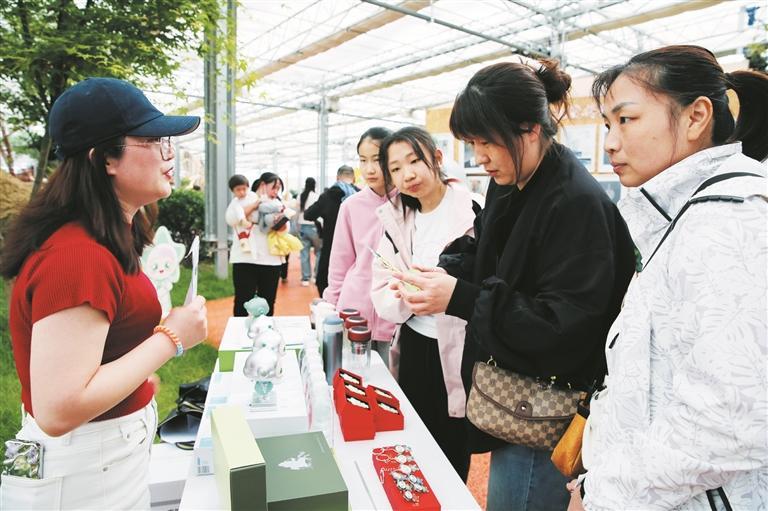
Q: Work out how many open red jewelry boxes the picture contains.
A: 5